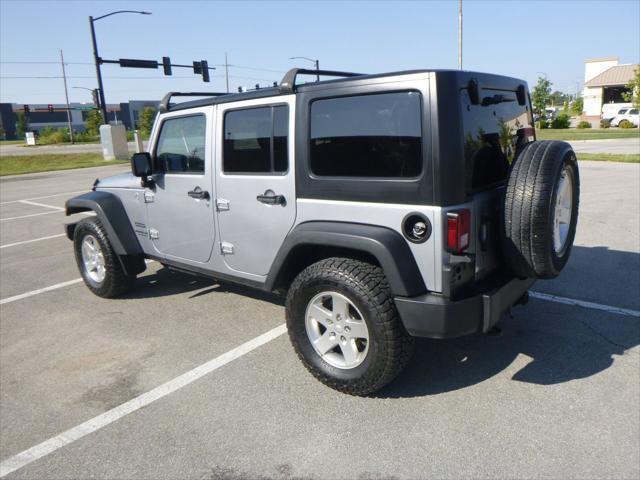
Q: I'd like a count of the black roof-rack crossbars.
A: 2